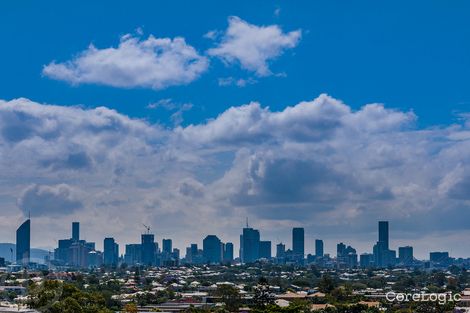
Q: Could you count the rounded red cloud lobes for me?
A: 0